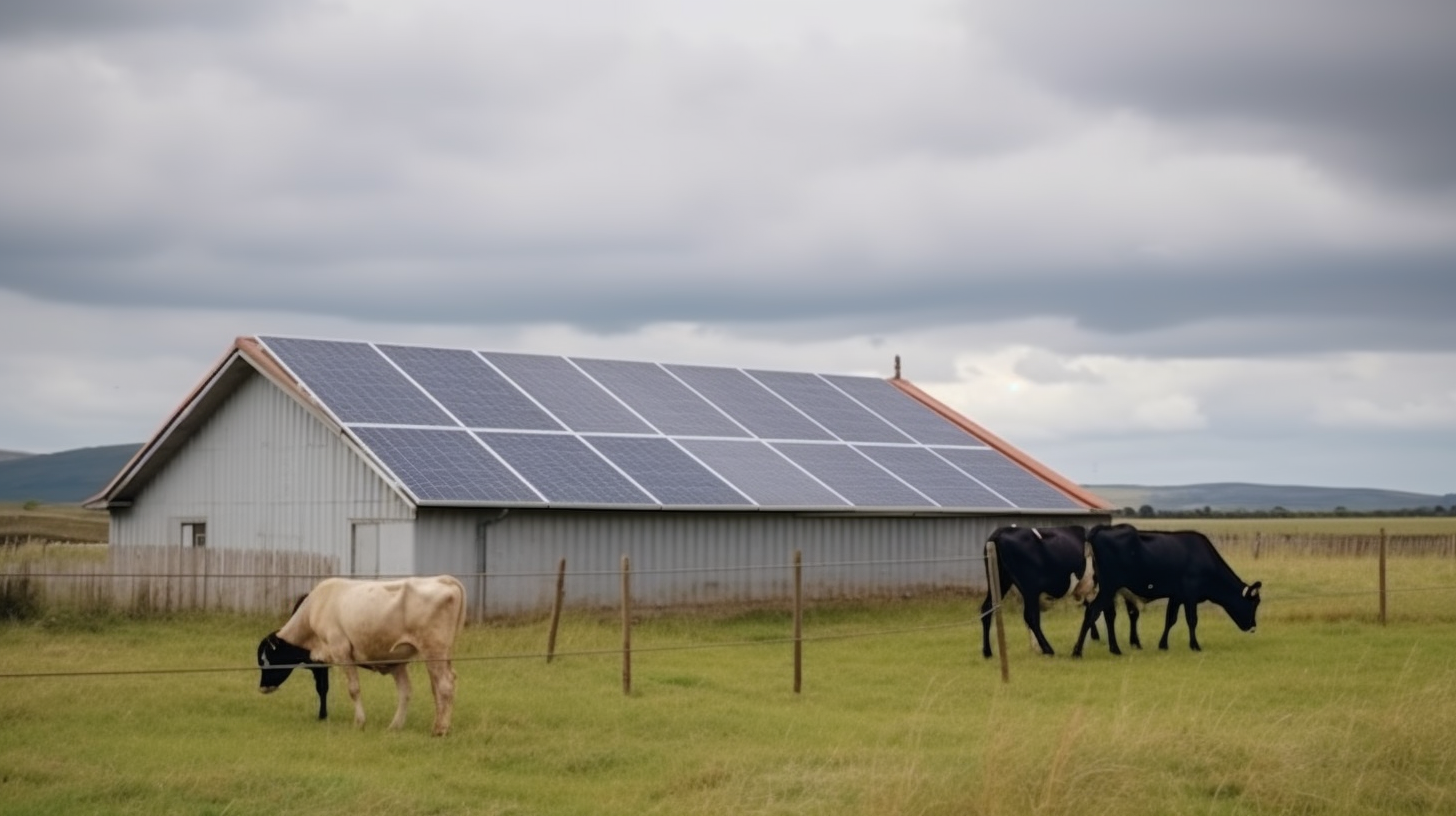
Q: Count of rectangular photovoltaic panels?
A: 14